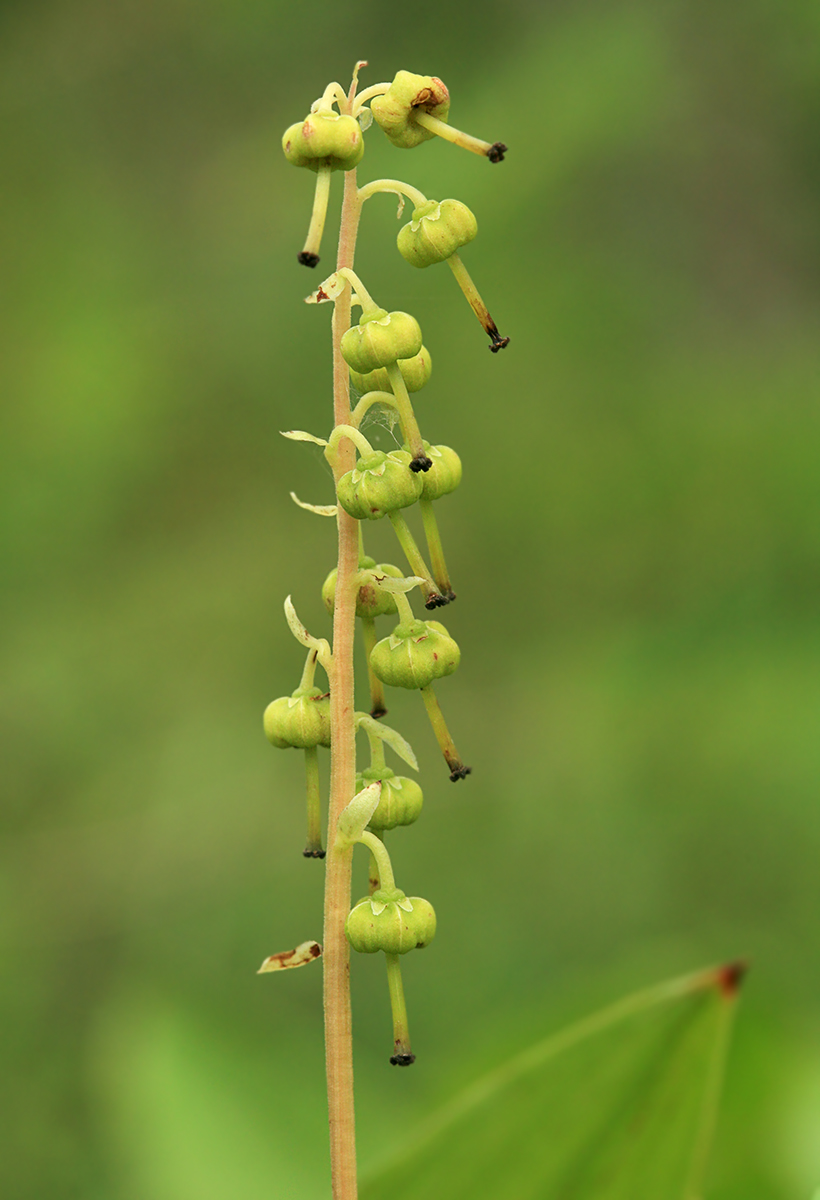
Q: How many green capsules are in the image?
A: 12